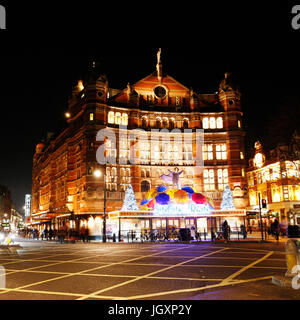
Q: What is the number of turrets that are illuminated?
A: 2